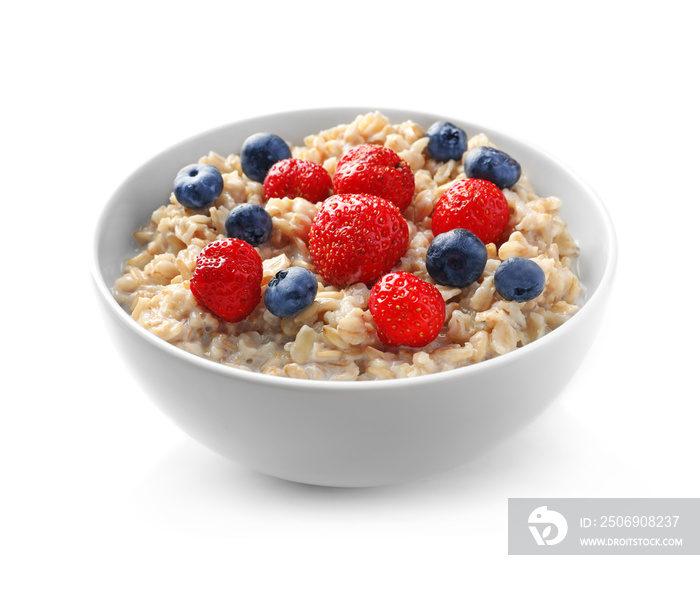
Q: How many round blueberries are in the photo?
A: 8